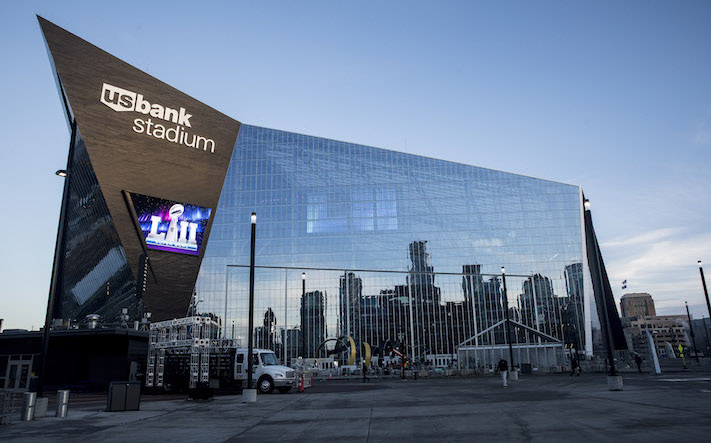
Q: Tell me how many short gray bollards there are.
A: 2